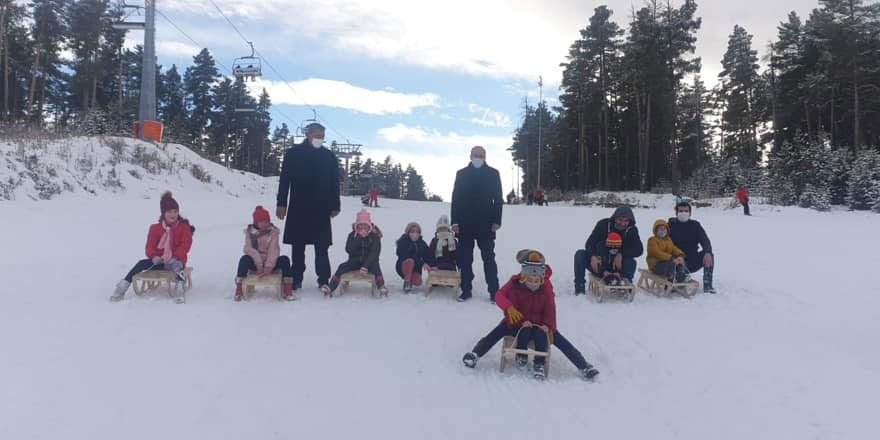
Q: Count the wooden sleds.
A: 7